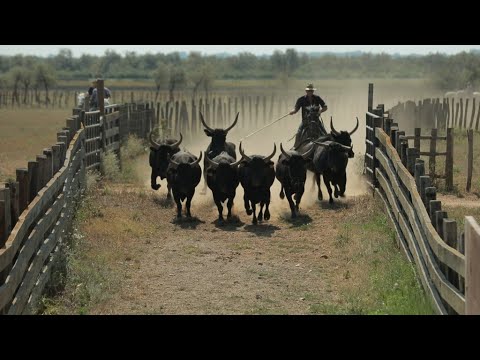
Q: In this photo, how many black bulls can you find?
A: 8